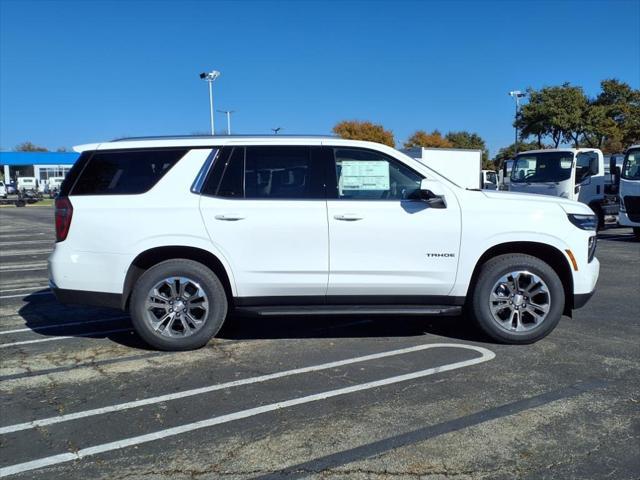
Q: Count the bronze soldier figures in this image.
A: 0